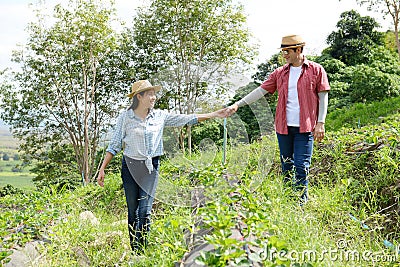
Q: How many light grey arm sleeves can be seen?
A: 2